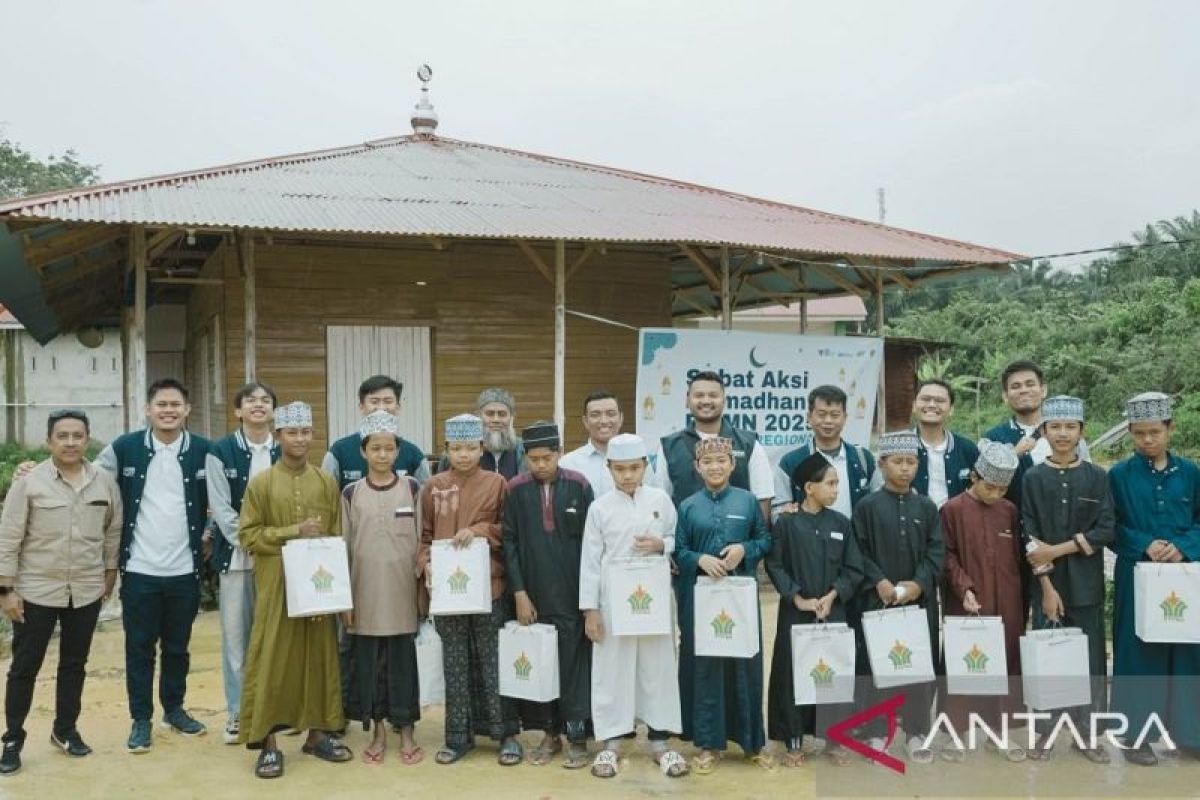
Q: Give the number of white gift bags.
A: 11